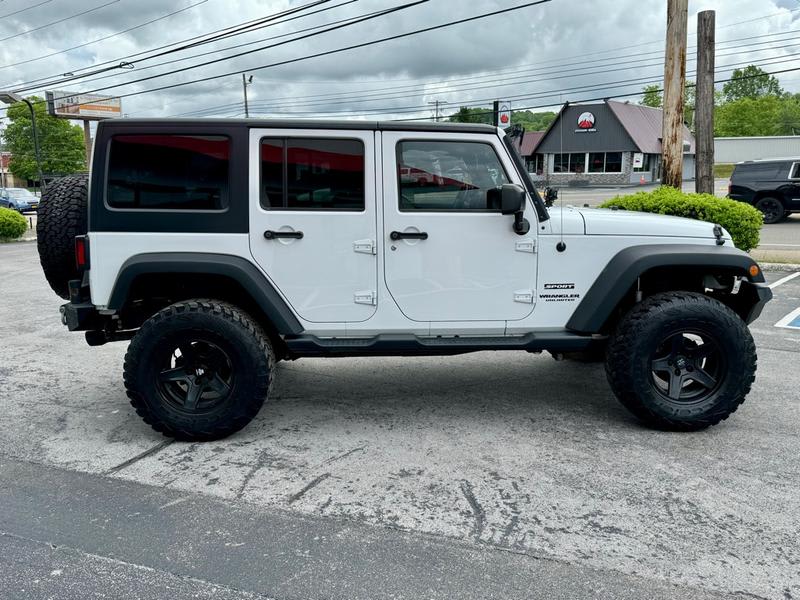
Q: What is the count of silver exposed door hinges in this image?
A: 4